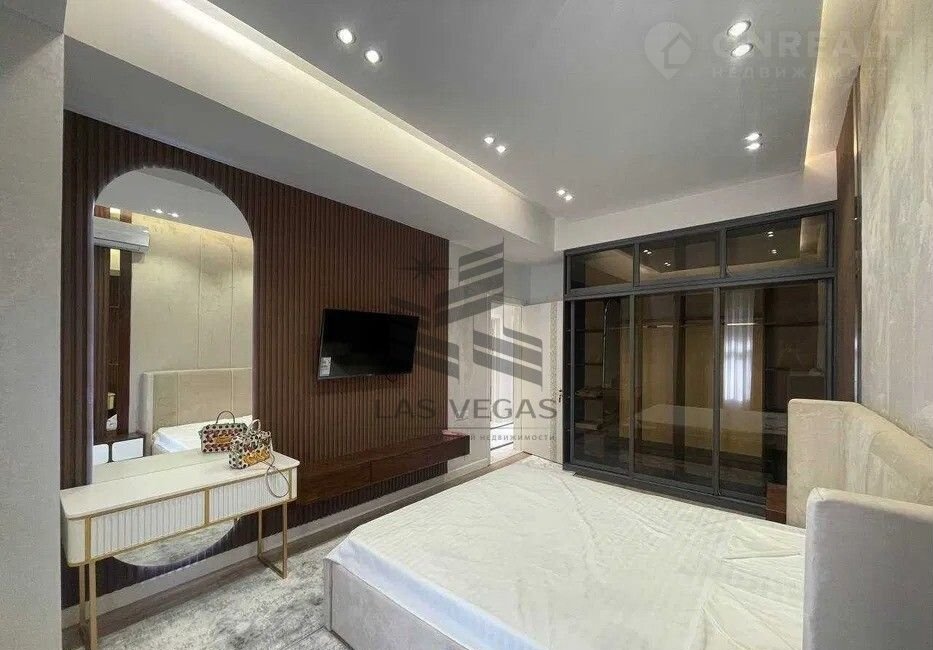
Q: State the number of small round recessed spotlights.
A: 10